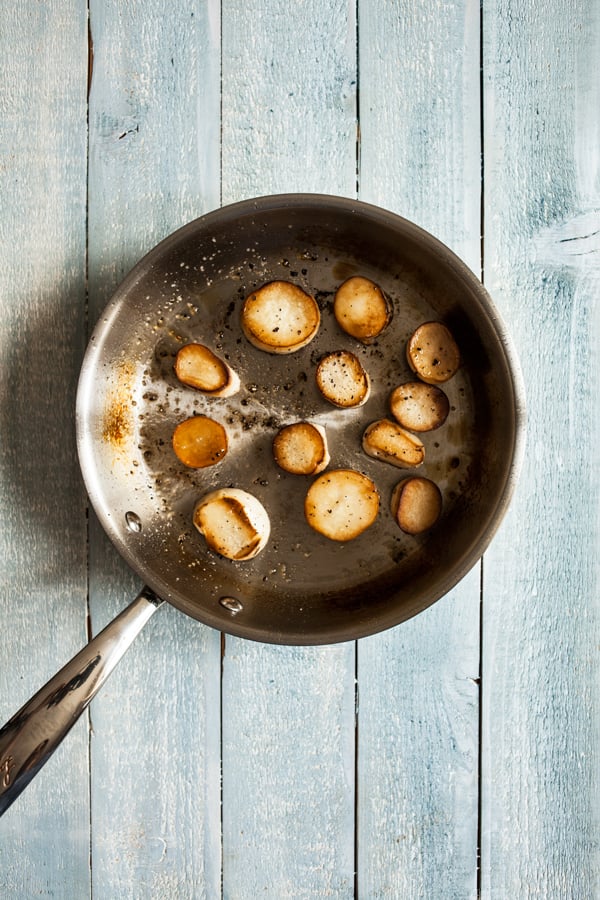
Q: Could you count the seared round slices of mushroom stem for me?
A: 12